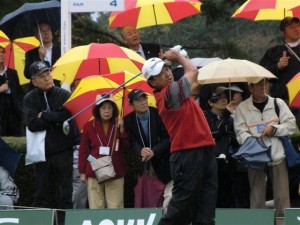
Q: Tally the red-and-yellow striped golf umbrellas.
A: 6